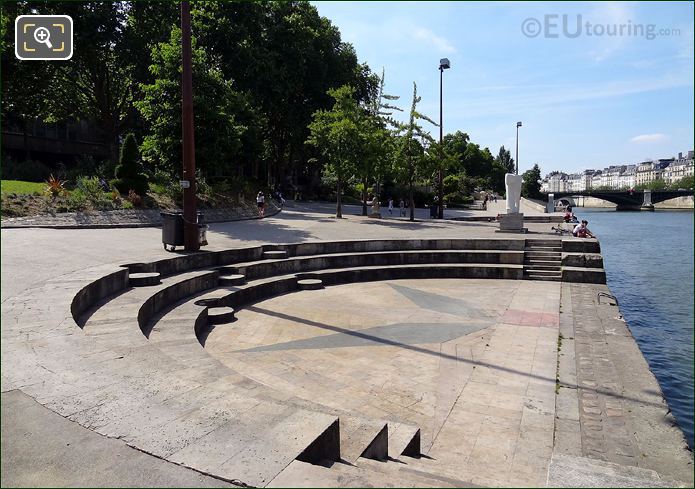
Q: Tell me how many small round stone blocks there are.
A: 5